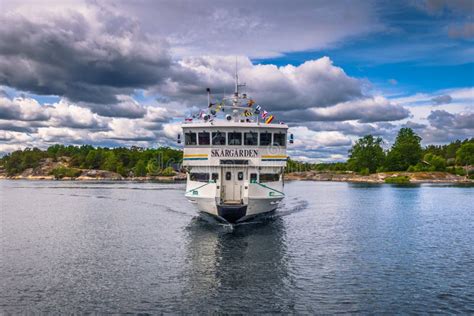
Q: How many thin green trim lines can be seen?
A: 2